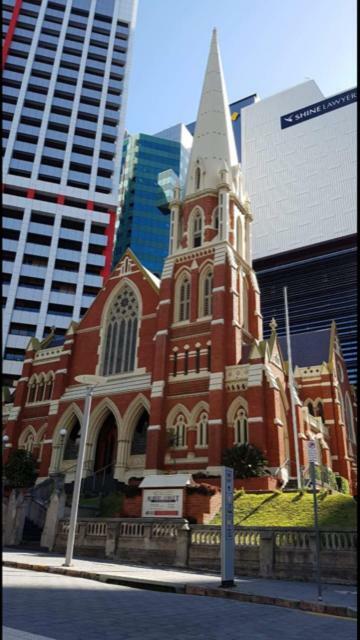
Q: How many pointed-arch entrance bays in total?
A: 3